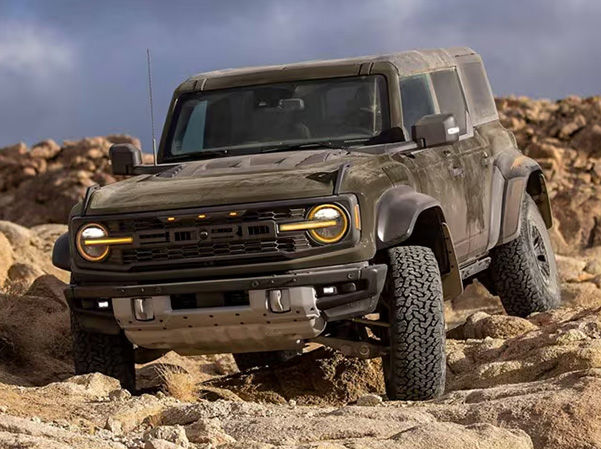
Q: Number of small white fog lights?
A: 2